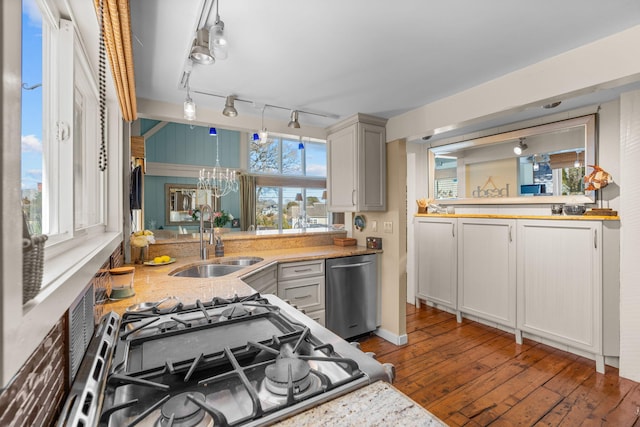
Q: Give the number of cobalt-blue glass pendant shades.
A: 3